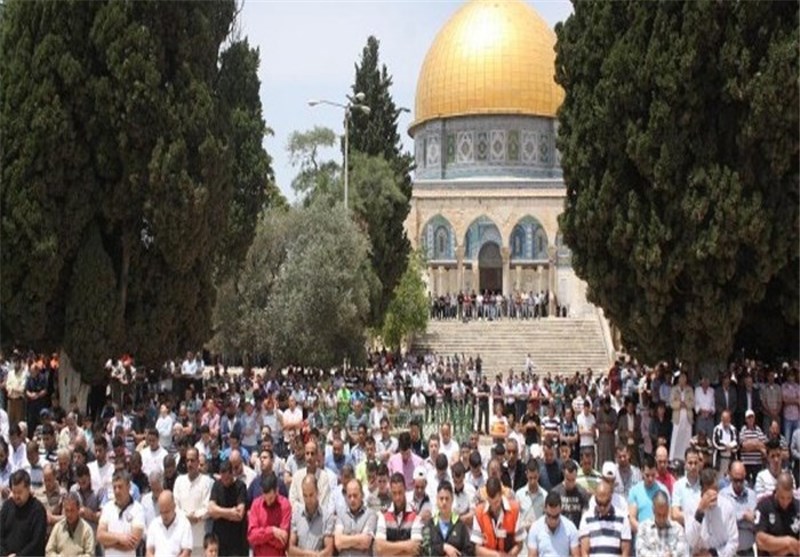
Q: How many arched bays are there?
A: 3